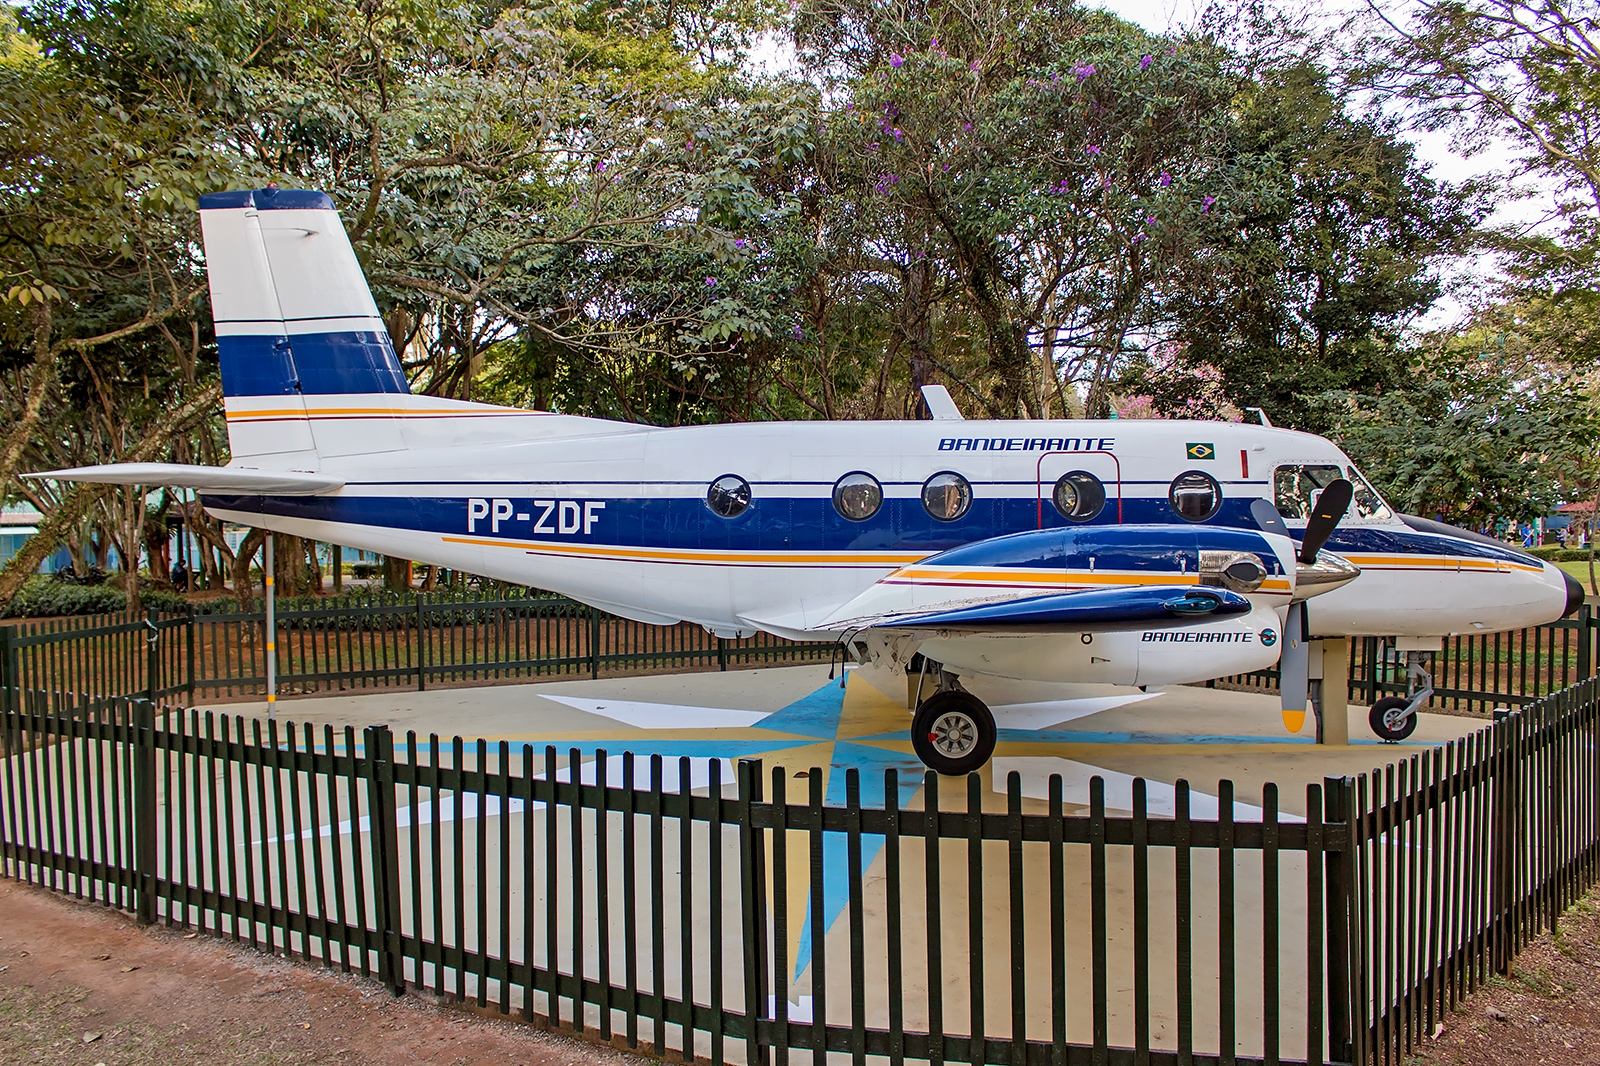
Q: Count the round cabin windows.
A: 5